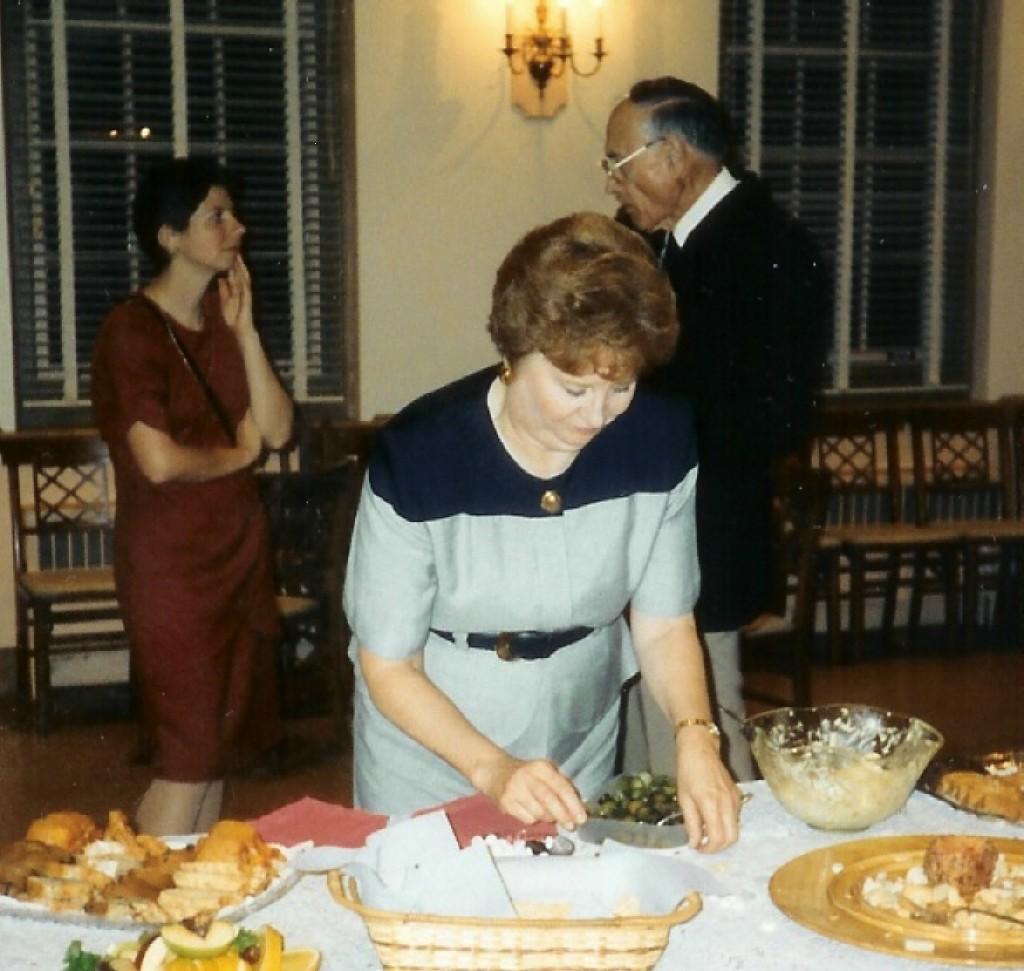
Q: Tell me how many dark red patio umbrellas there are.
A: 0